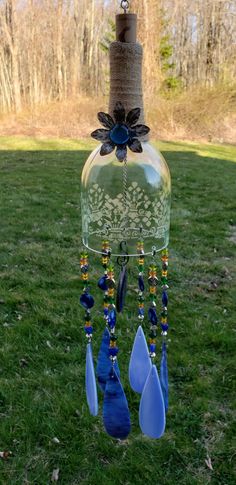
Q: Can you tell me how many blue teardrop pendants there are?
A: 6